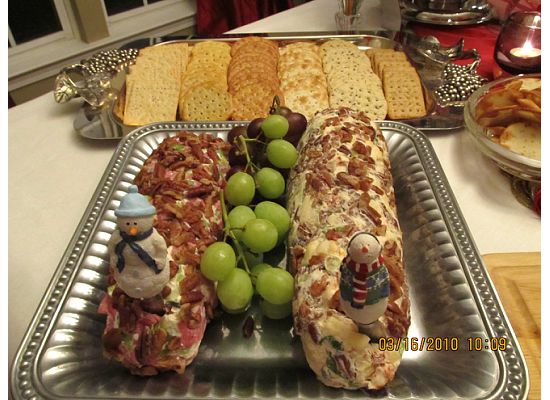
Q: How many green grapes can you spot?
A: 11